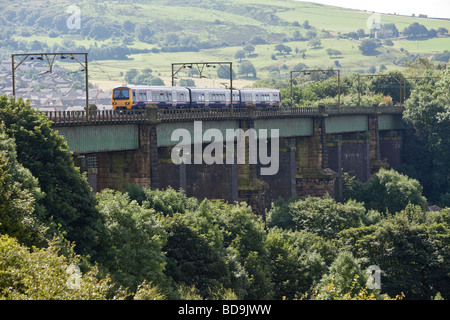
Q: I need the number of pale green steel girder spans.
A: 5